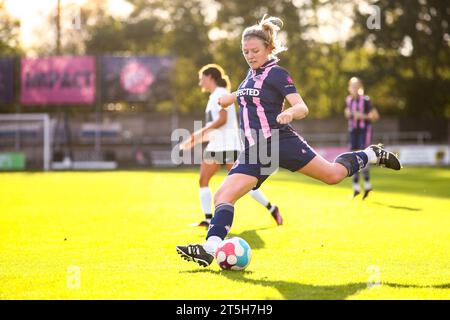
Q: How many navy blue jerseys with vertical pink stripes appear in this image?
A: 2